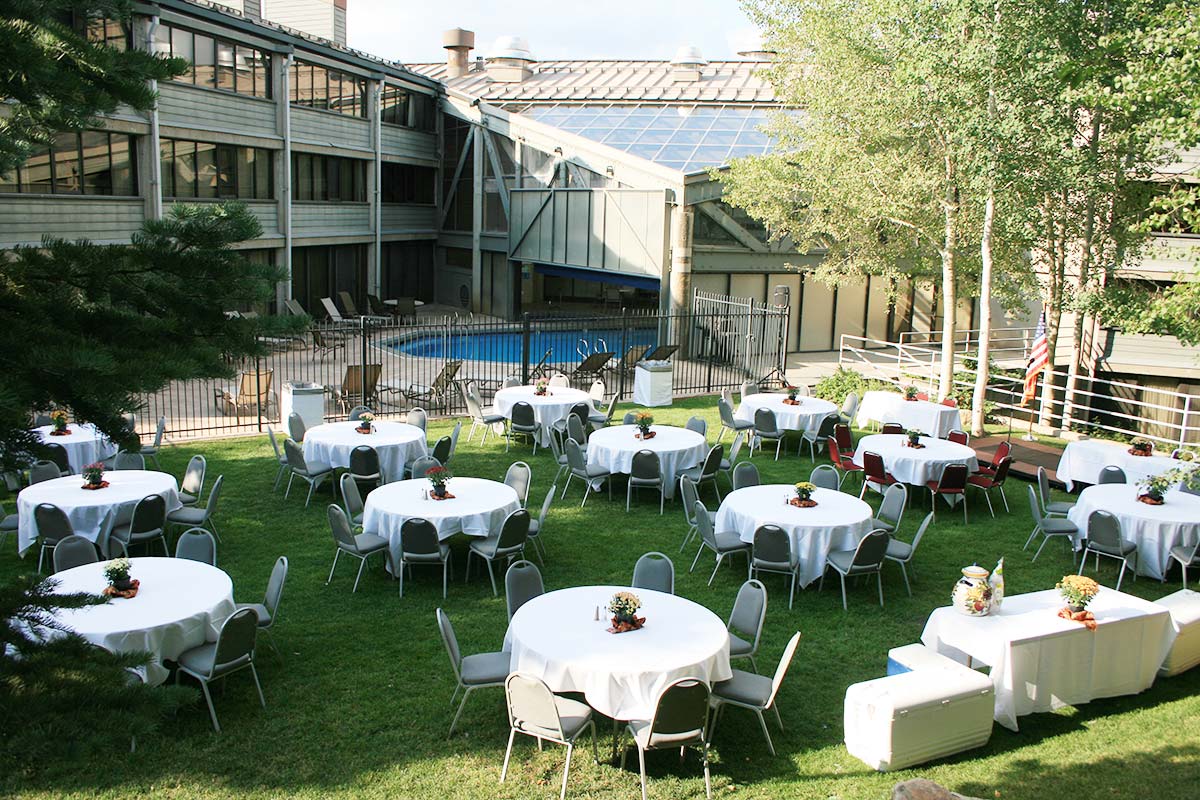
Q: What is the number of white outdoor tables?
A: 15